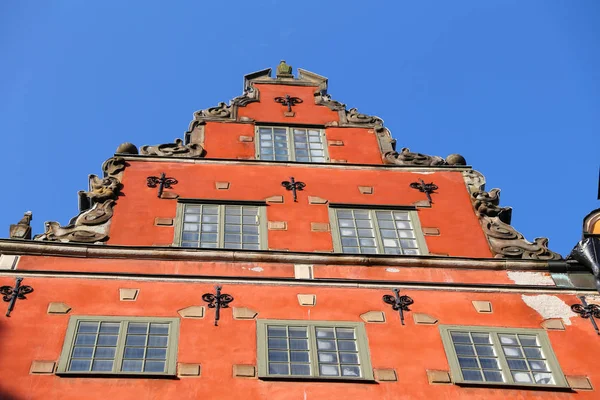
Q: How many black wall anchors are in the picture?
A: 8